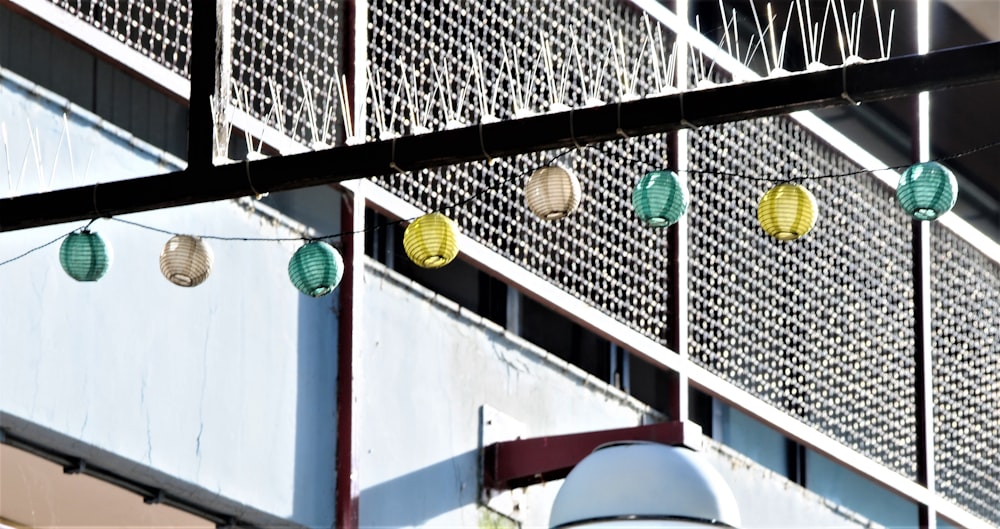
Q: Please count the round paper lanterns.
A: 8